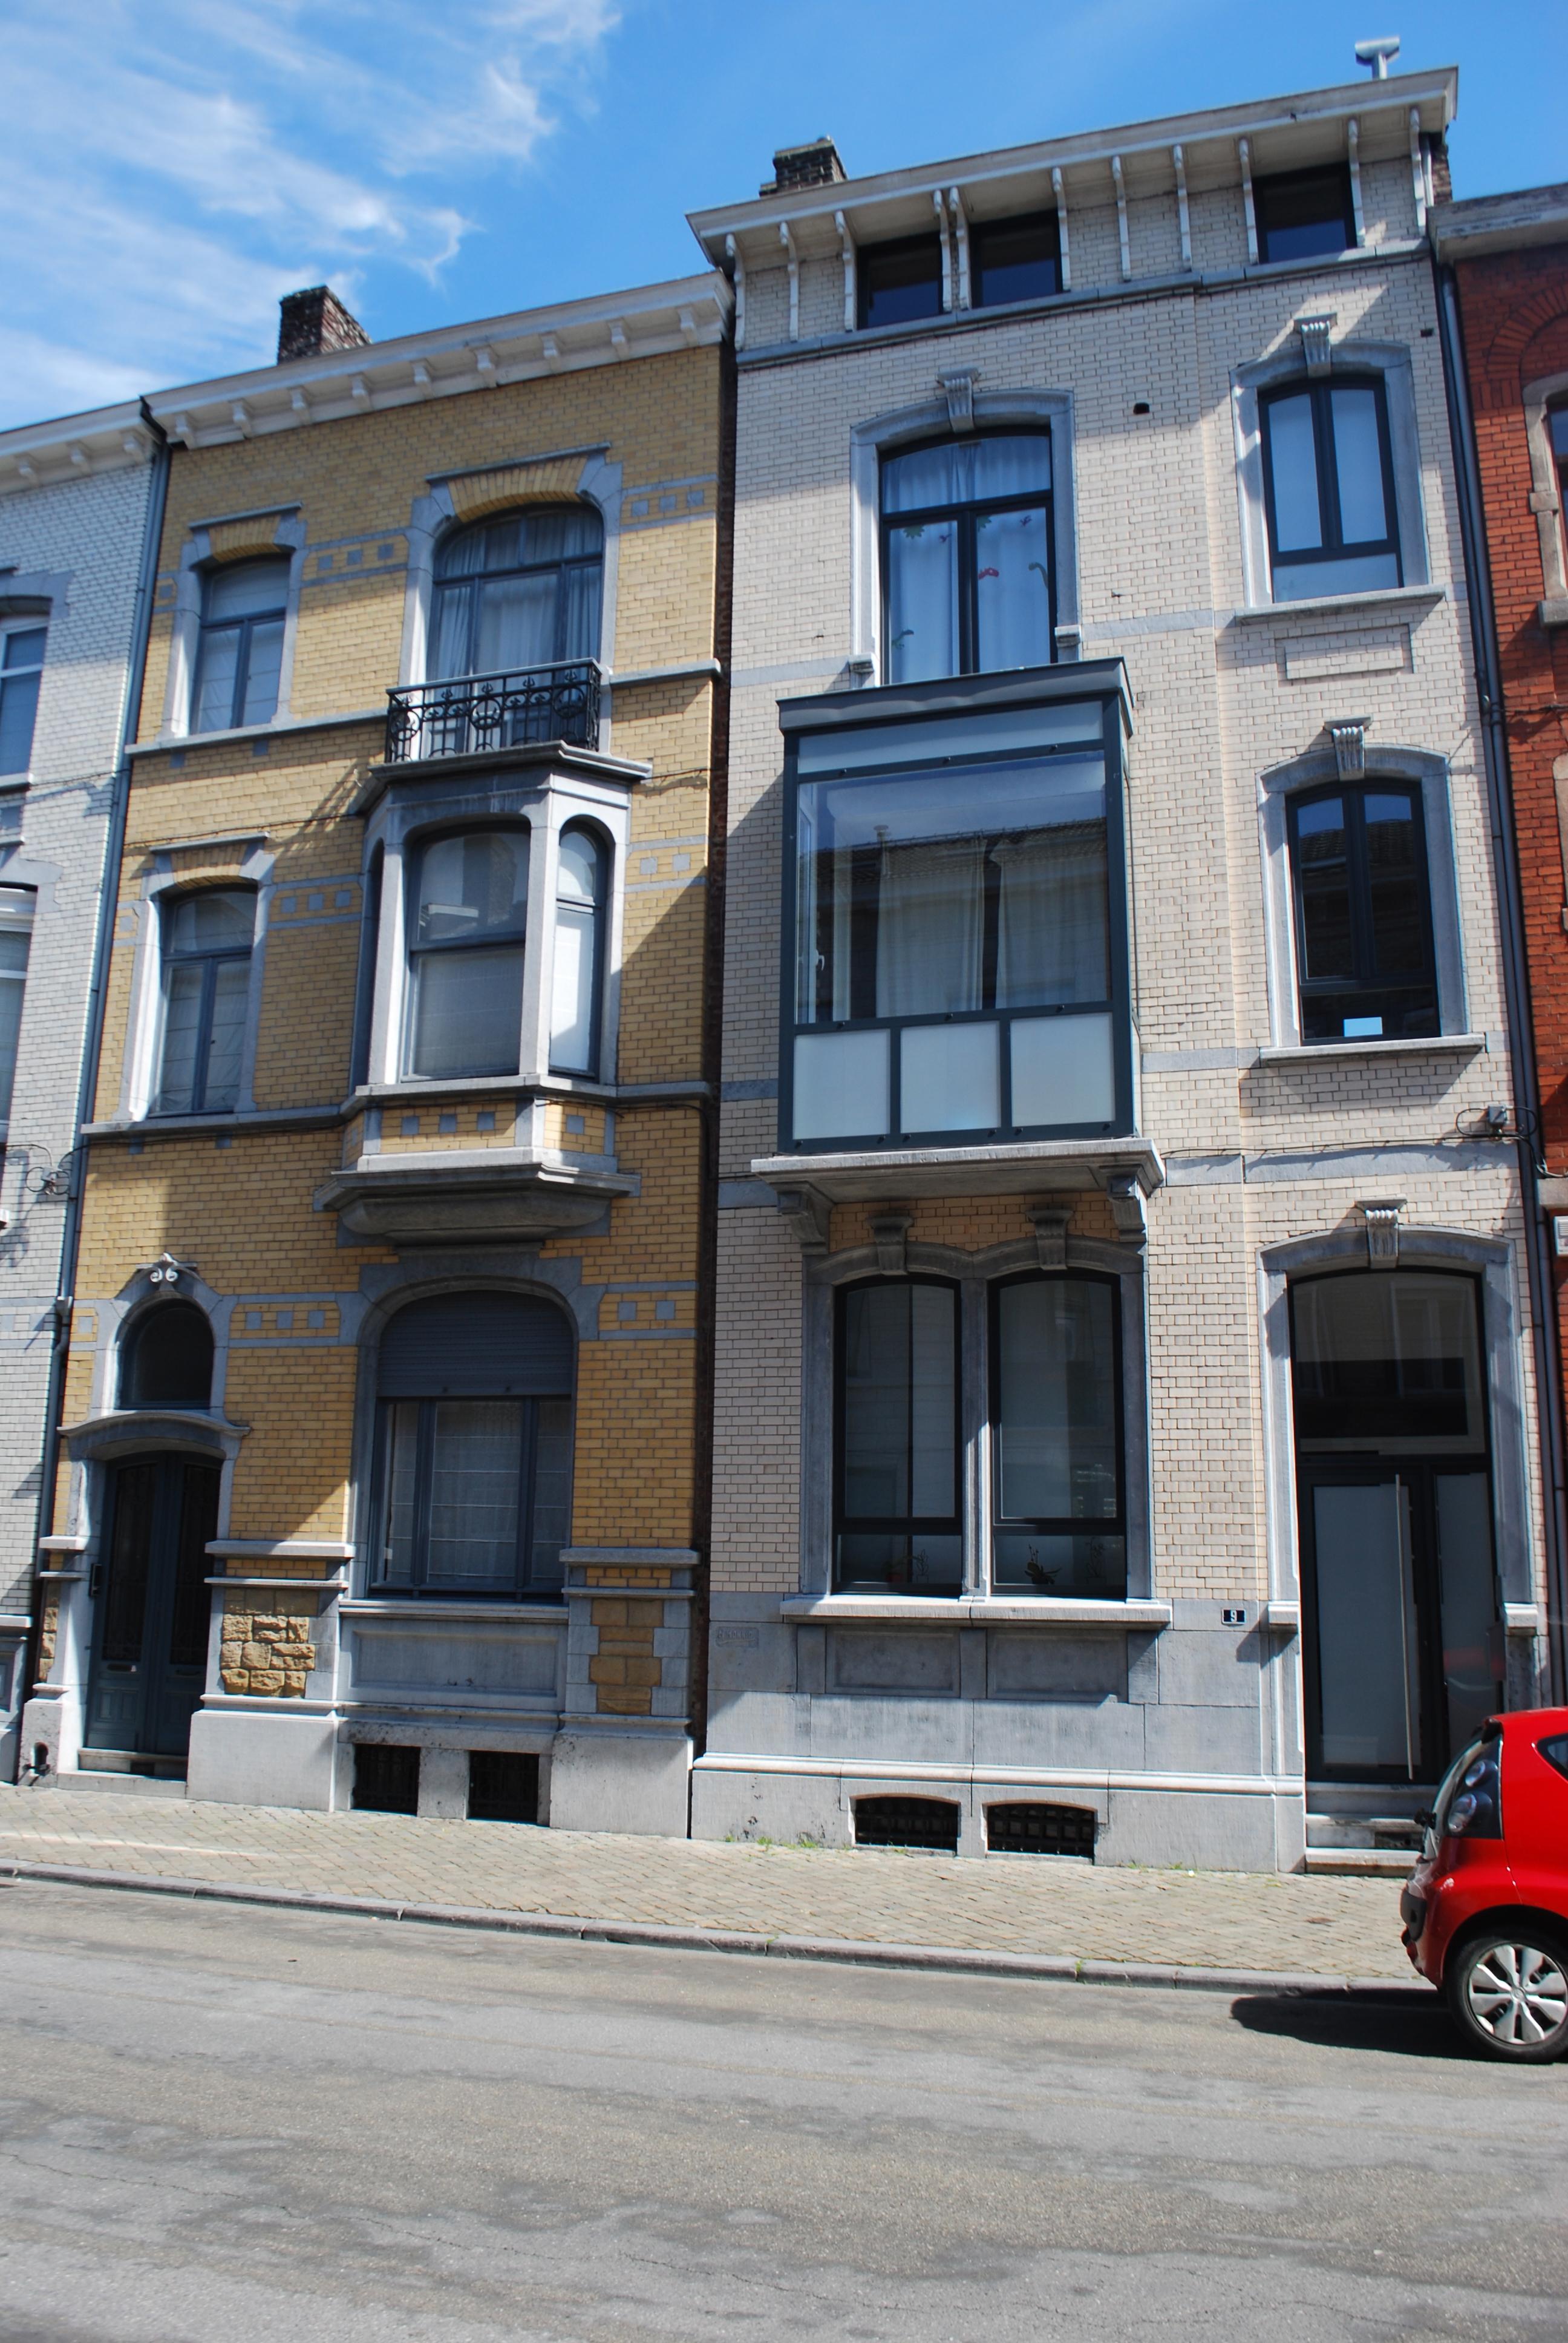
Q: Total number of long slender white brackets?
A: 11